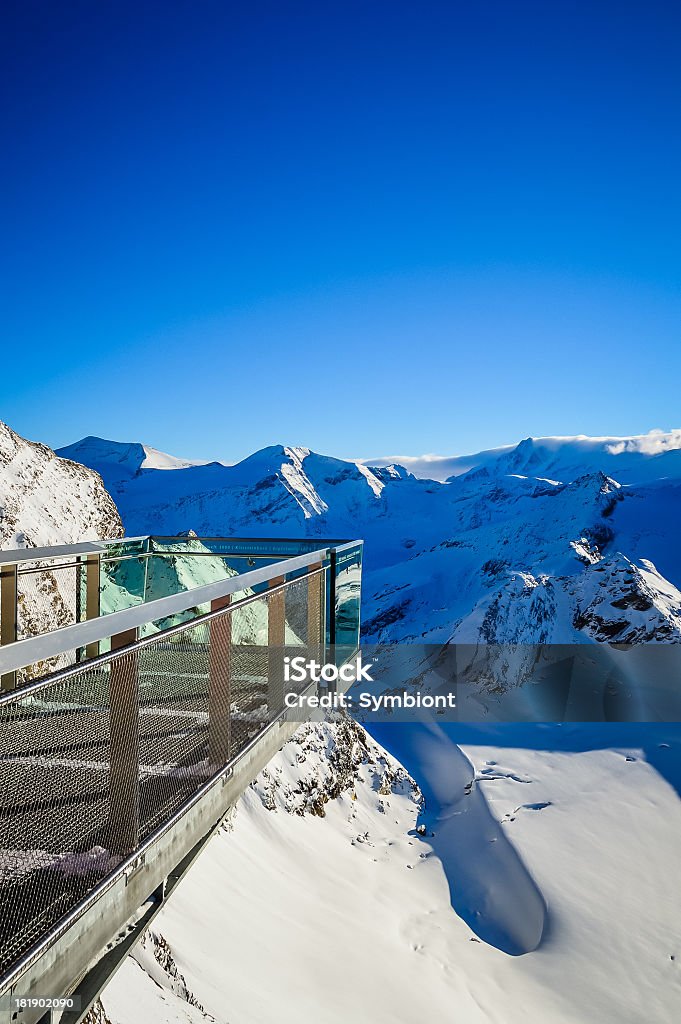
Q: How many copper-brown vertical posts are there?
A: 6